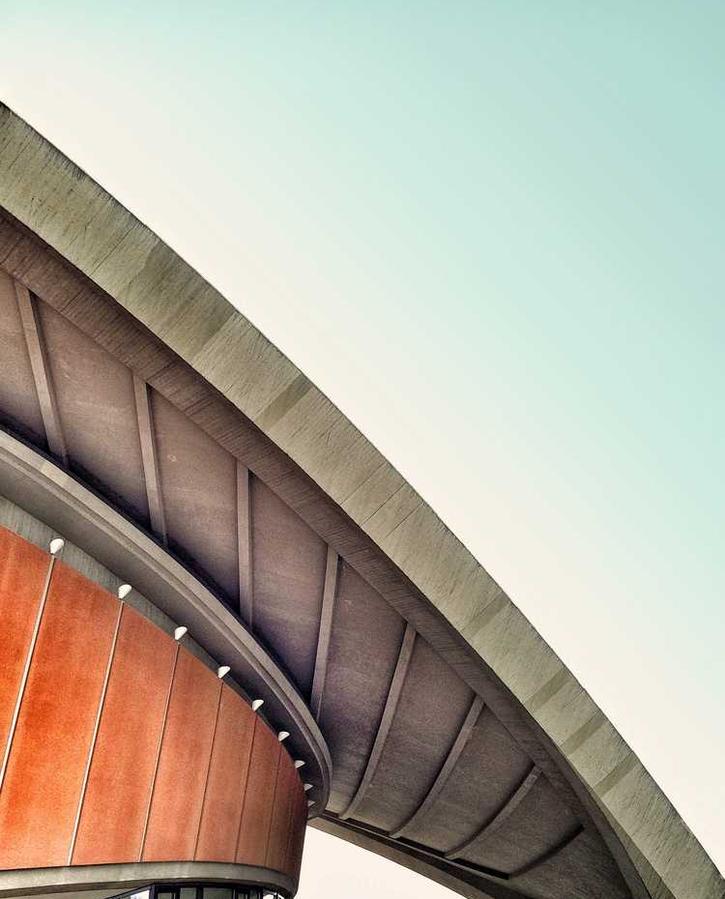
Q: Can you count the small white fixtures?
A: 9